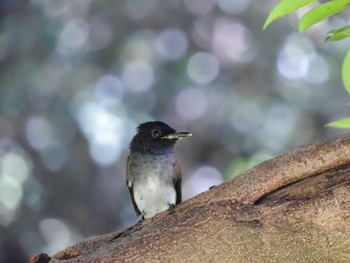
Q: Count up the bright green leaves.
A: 5